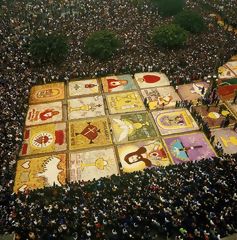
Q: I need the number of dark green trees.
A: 5